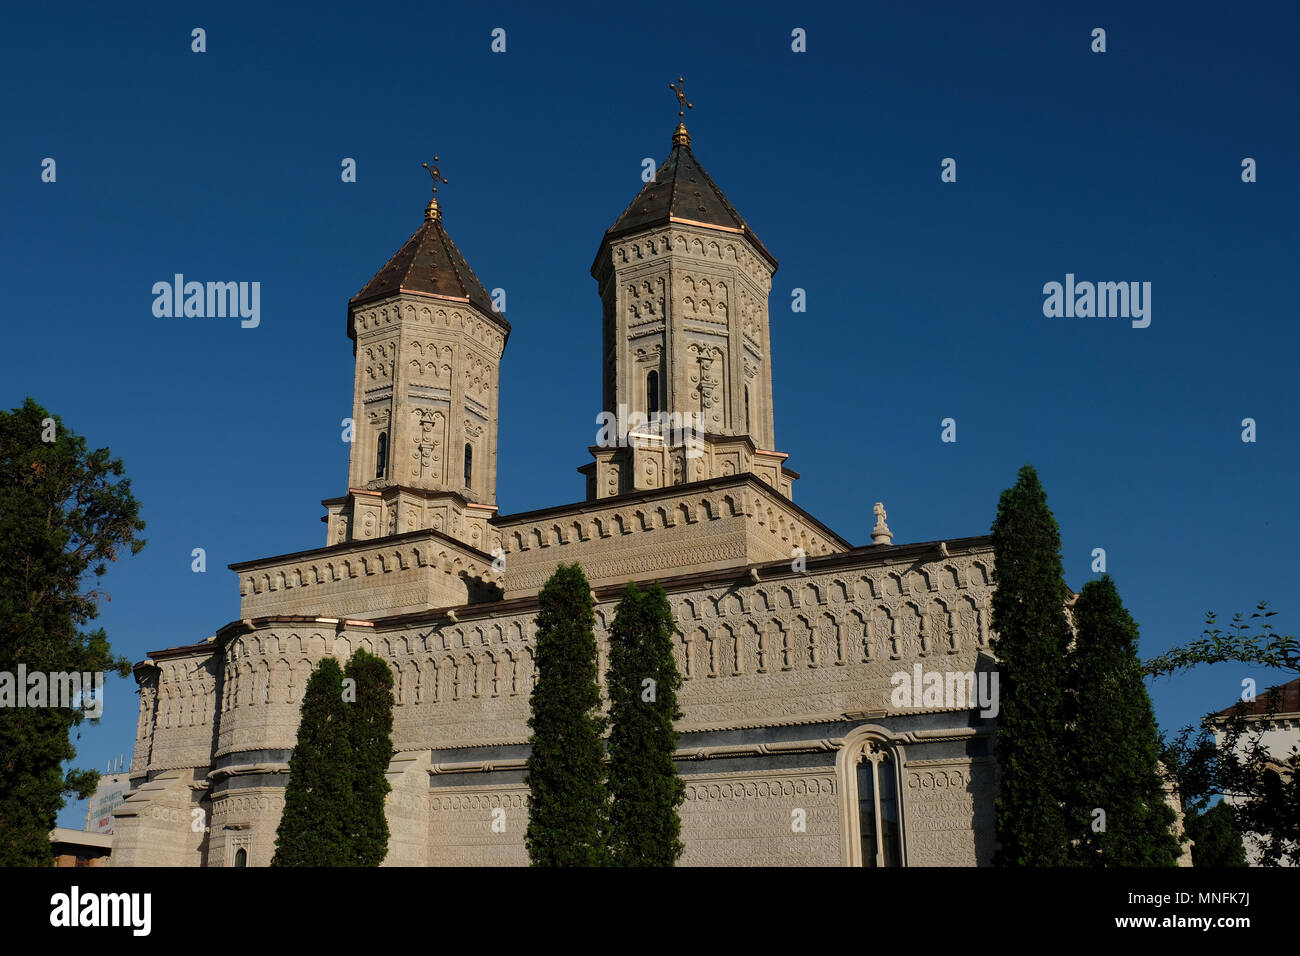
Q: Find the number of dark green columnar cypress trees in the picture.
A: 6